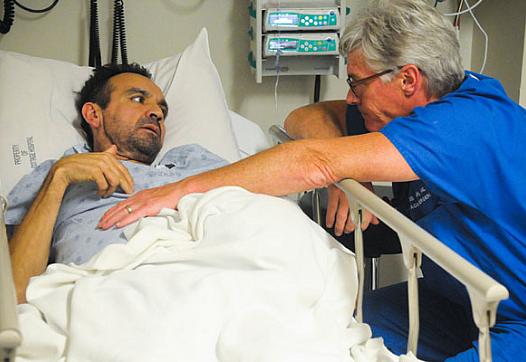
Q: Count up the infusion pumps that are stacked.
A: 2